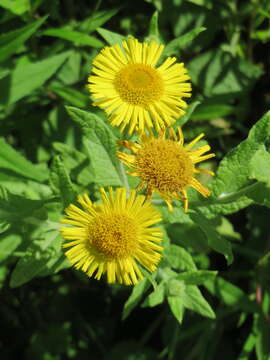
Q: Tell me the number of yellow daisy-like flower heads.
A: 3